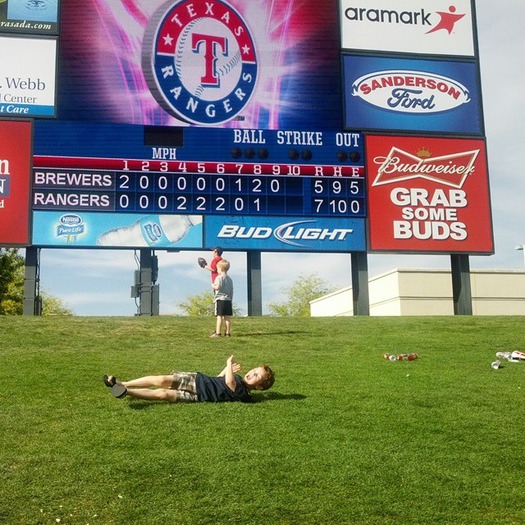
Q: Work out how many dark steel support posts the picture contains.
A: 5